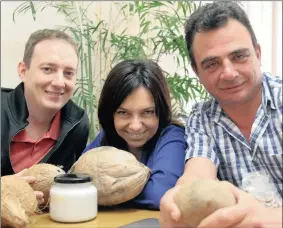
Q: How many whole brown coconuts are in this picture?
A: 4